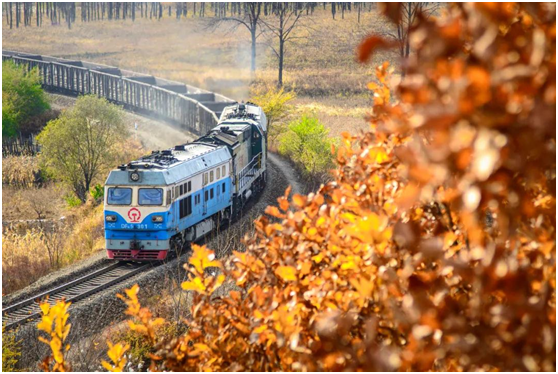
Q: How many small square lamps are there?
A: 2